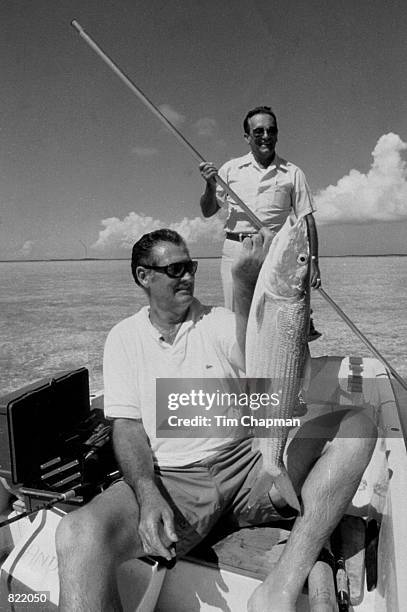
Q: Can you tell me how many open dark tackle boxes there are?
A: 1